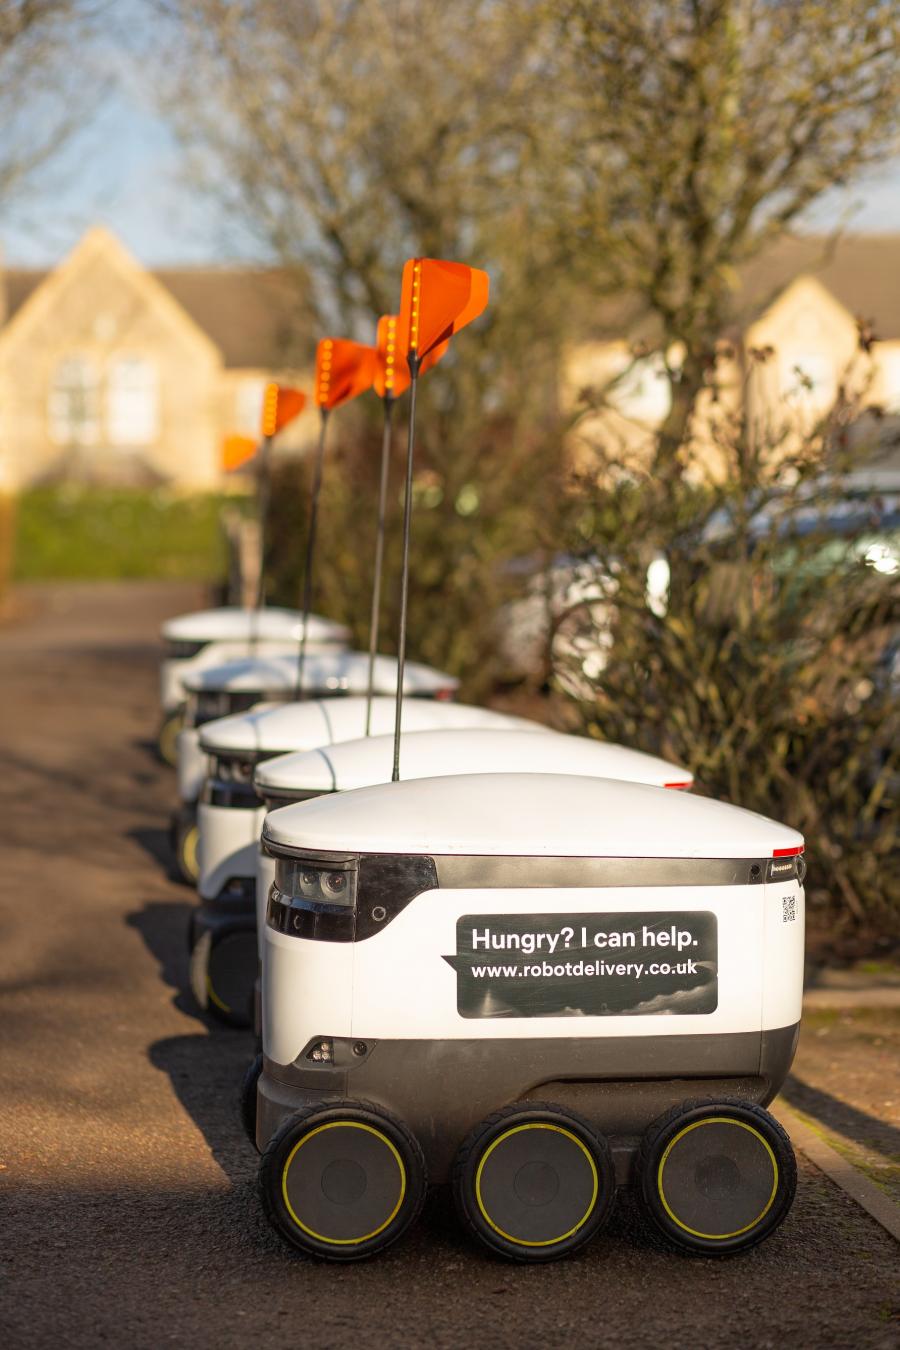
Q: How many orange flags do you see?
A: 5